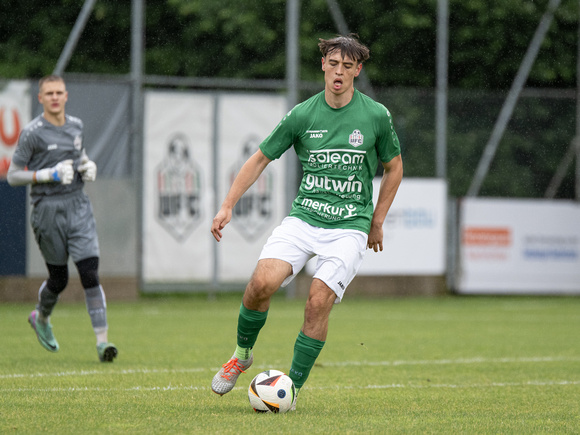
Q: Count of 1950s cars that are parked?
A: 0